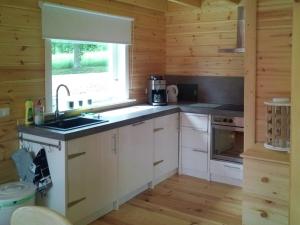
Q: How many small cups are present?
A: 3